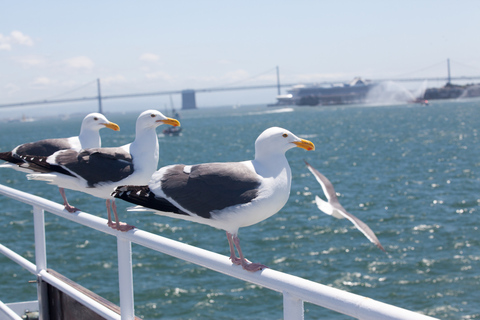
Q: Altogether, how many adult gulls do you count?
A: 4